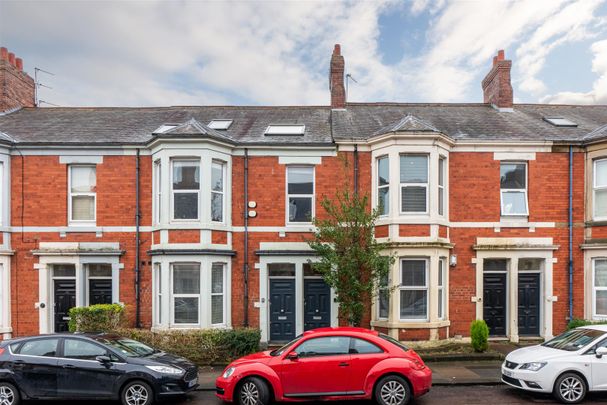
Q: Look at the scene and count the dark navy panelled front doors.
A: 6